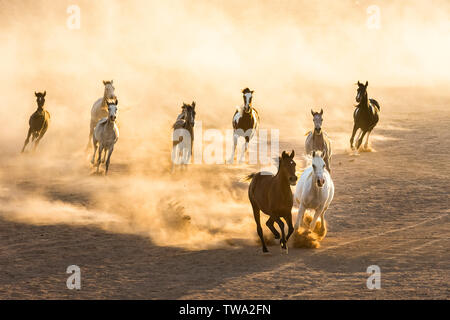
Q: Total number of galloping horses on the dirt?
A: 9